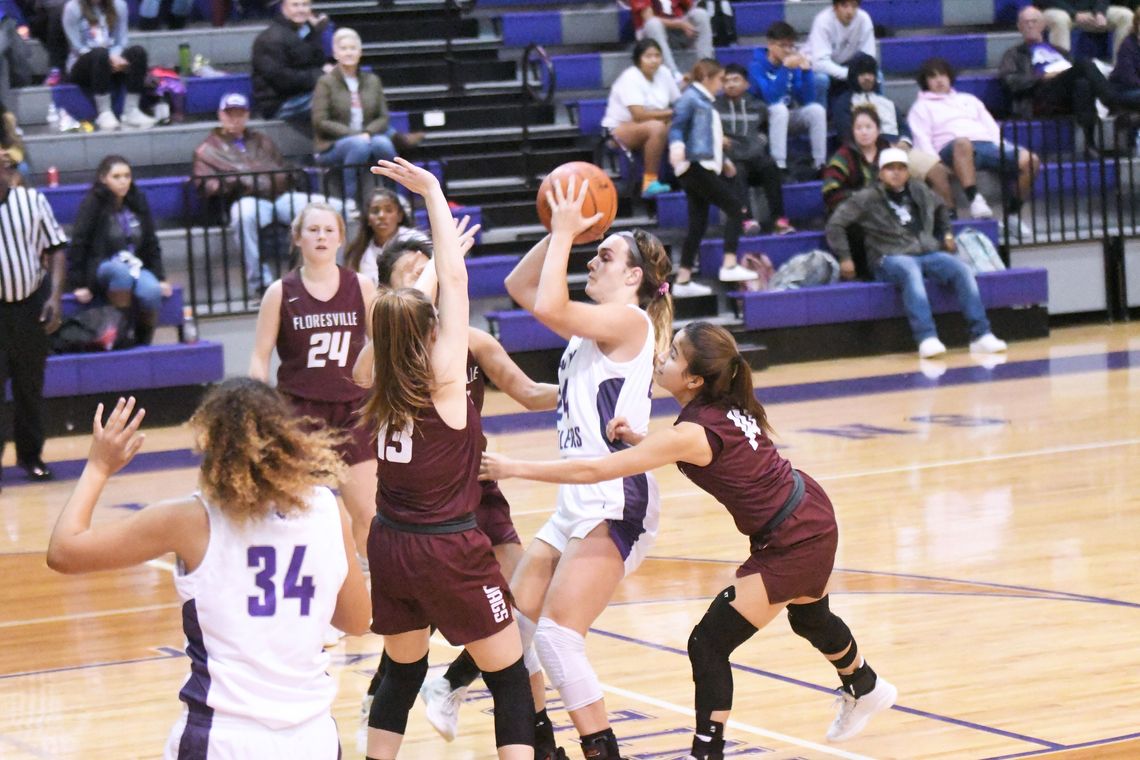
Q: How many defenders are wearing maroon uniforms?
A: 4